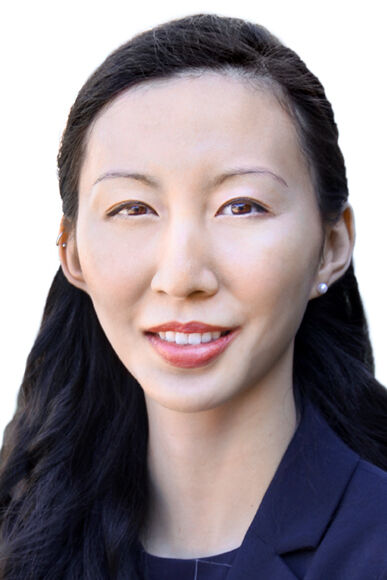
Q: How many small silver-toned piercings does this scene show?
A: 2